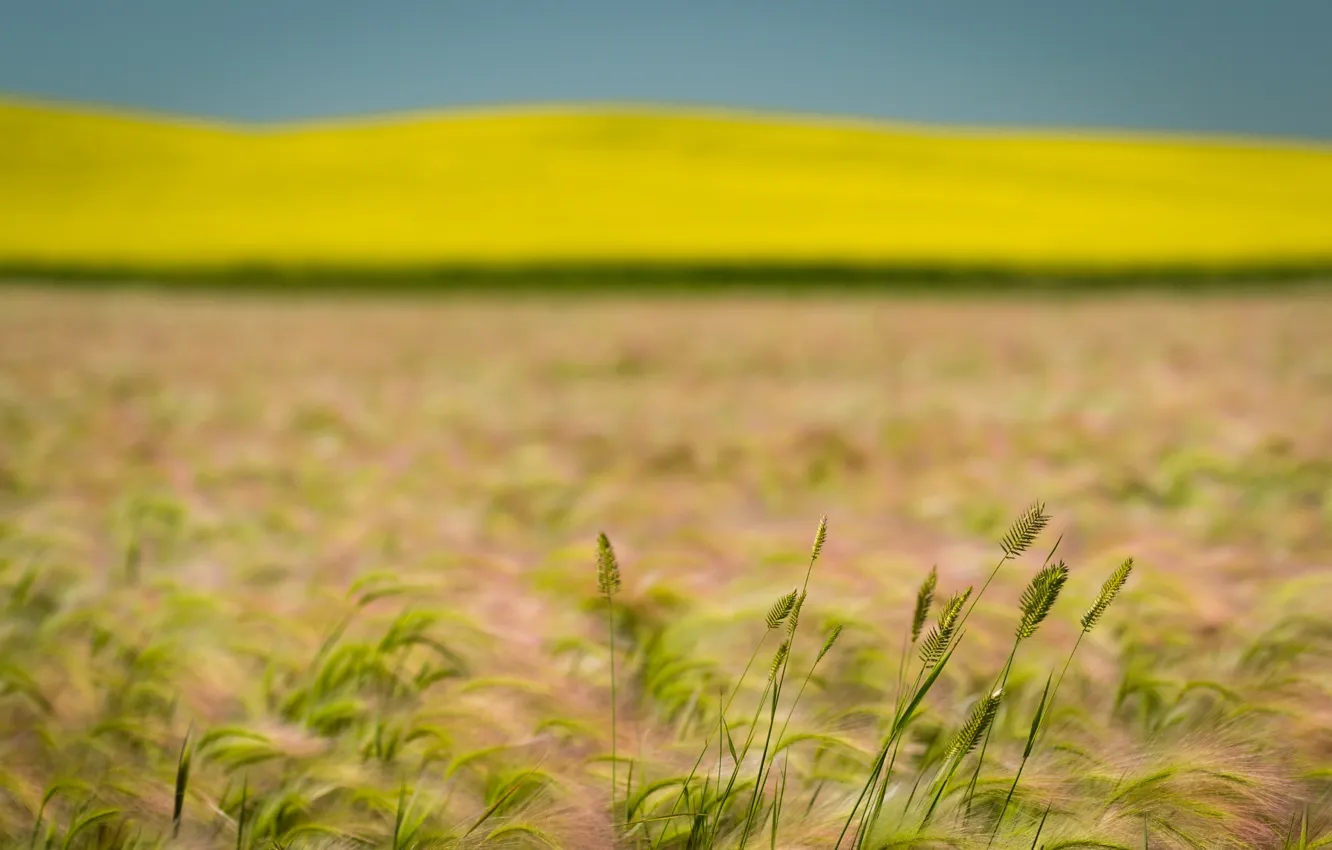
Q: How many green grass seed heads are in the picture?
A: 12